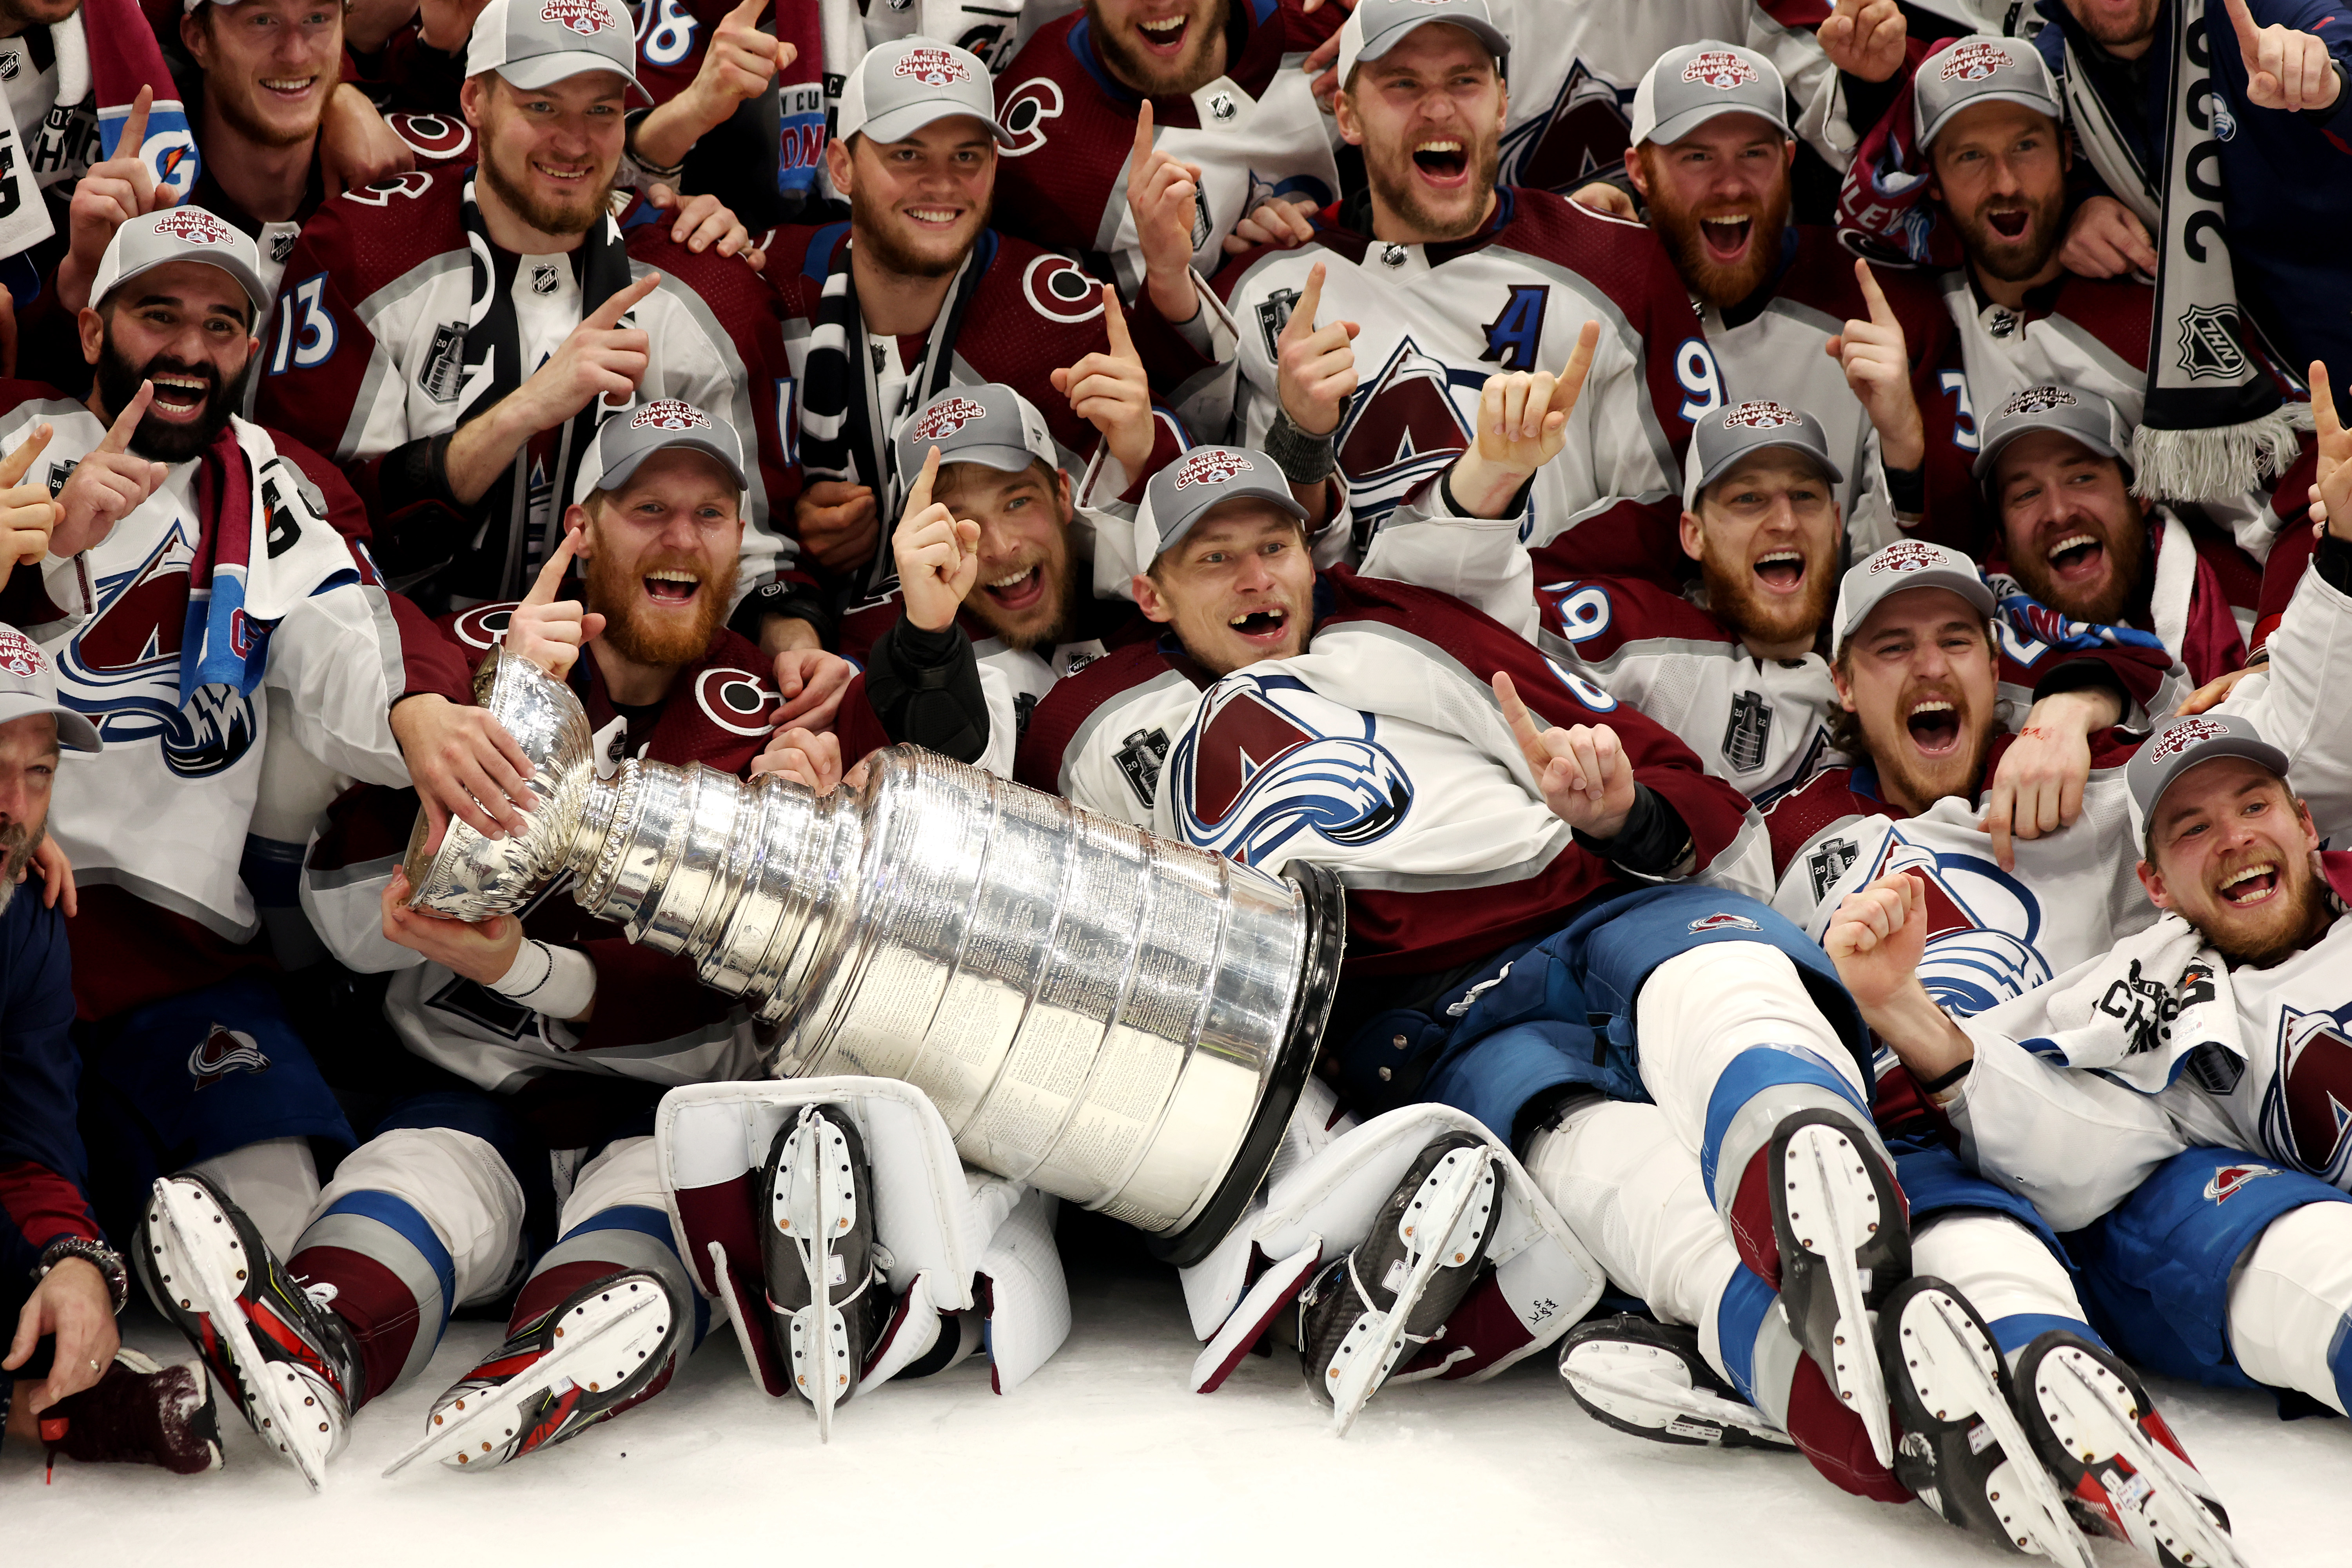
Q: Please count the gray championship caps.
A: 14